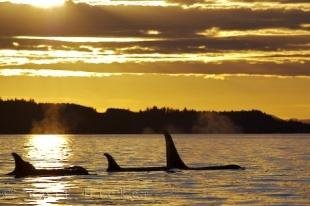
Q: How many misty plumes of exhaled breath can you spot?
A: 2